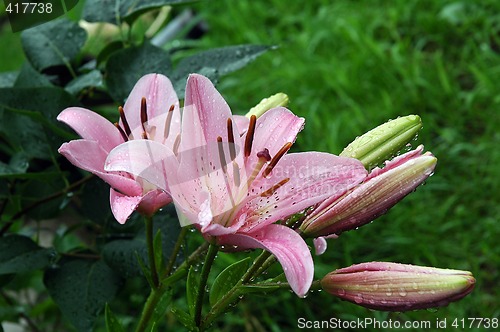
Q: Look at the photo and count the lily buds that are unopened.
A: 4